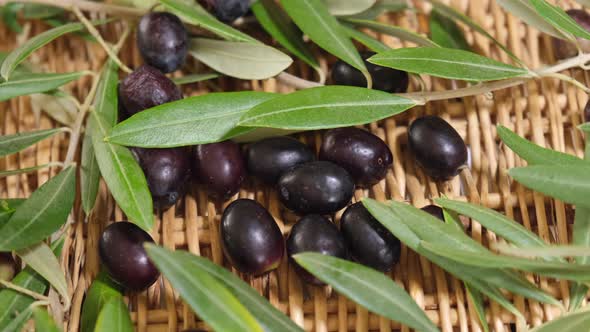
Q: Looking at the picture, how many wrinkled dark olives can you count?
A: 1